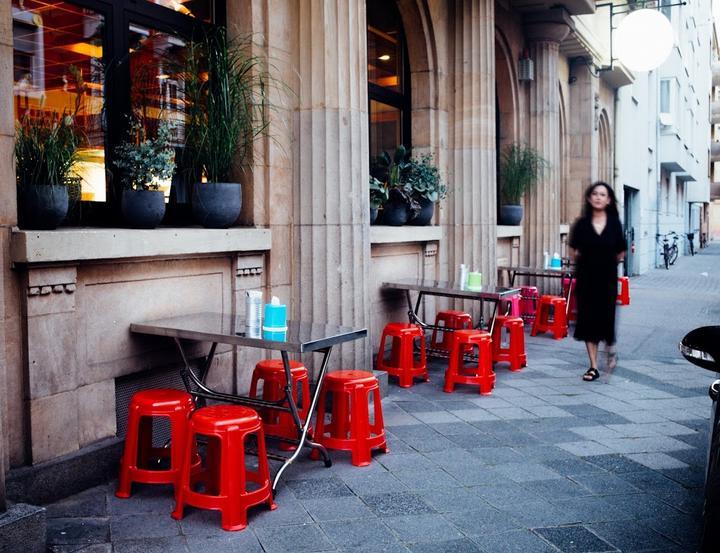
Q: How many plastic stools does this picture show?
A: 13